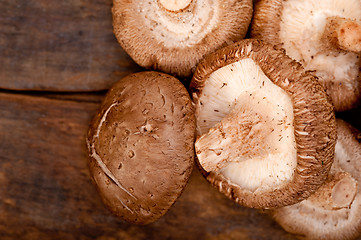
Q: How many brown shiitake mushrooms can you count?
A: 5